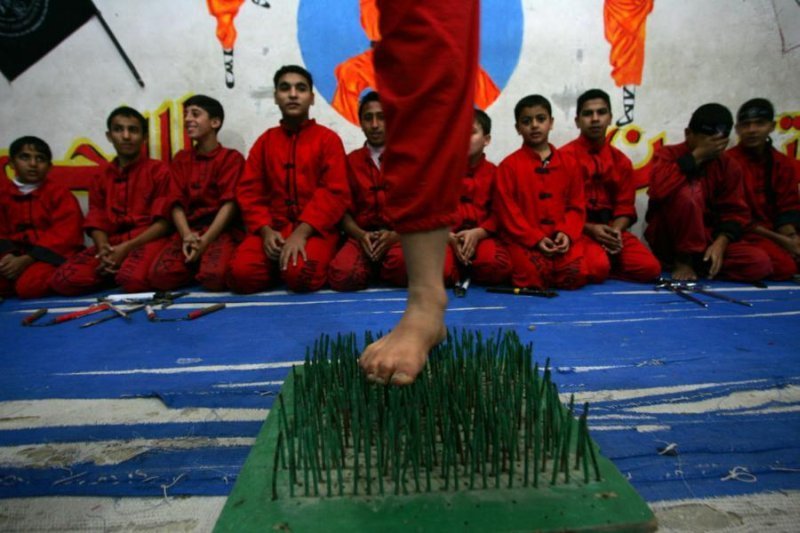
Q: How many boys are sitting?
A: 10